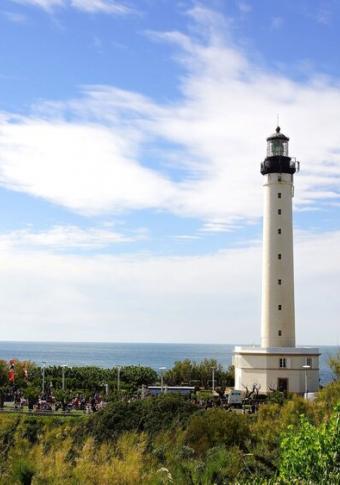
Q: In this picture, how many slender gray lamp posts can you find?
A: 6